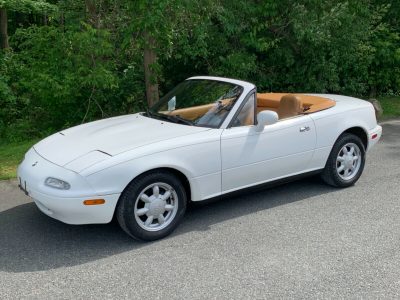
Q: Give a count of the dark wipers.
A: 2